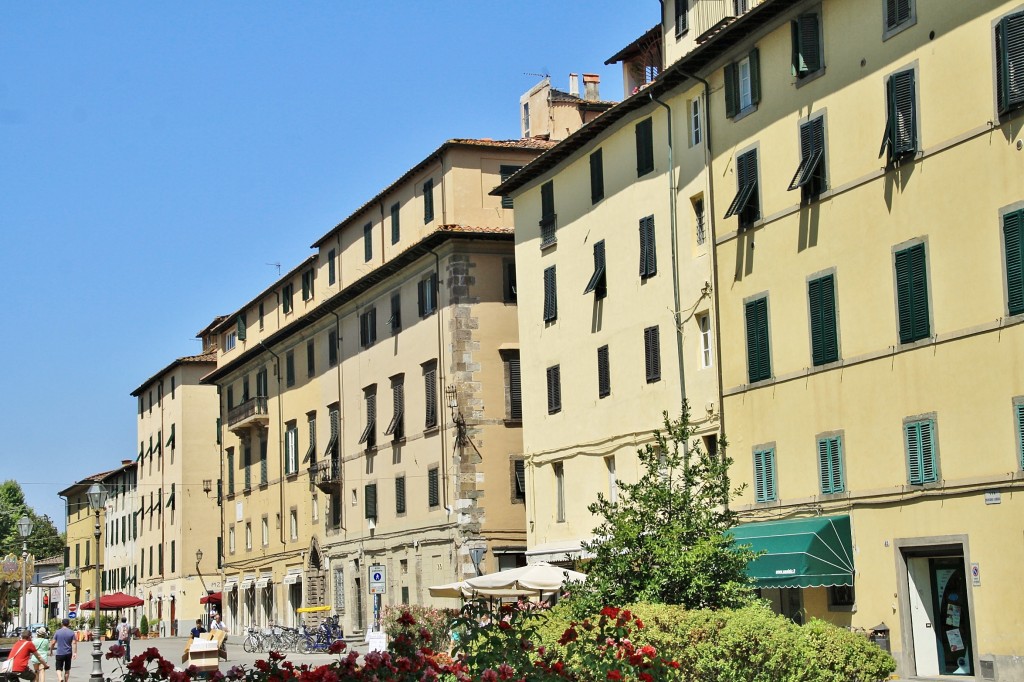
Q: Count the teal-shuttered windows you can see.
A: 4